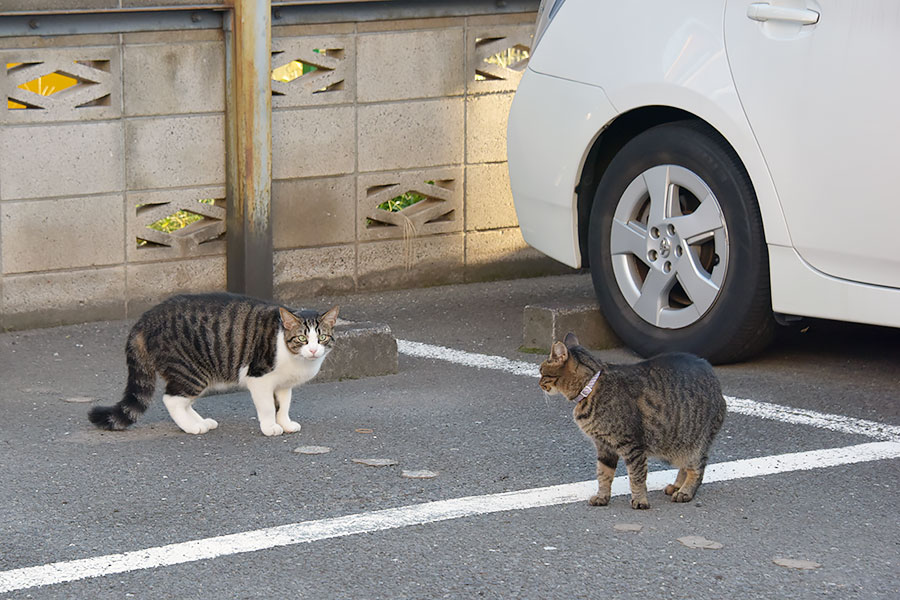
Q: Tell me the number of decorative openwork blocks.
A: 5